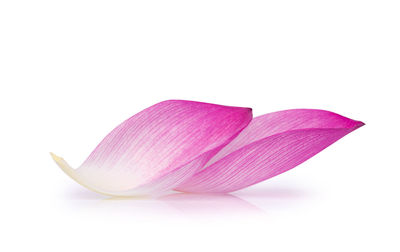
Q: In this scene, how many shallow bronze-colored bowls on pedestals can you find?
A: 0